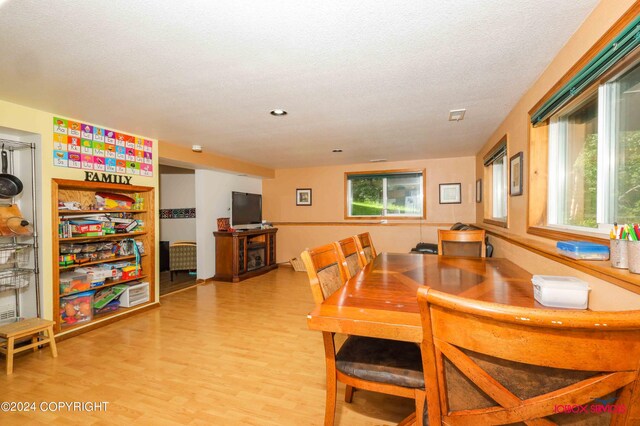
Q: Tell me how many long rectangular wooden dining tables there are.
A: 1